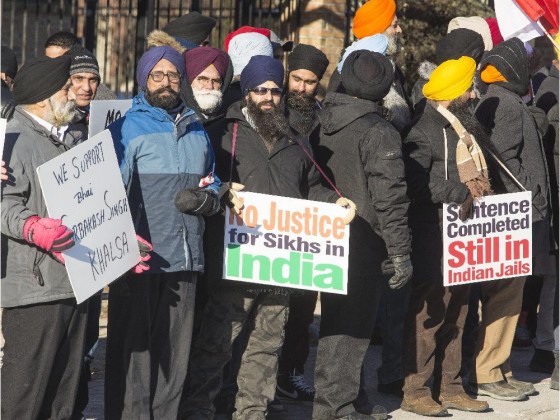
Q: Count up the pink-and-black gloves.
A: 2